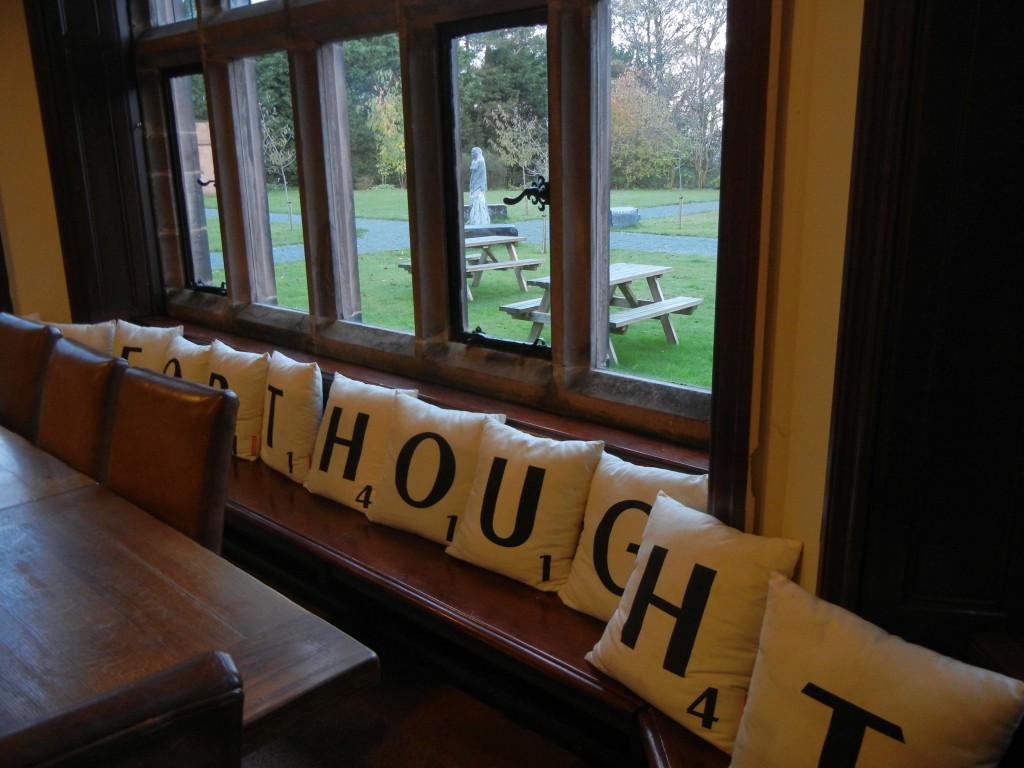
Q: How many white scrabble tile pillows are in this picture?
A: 11